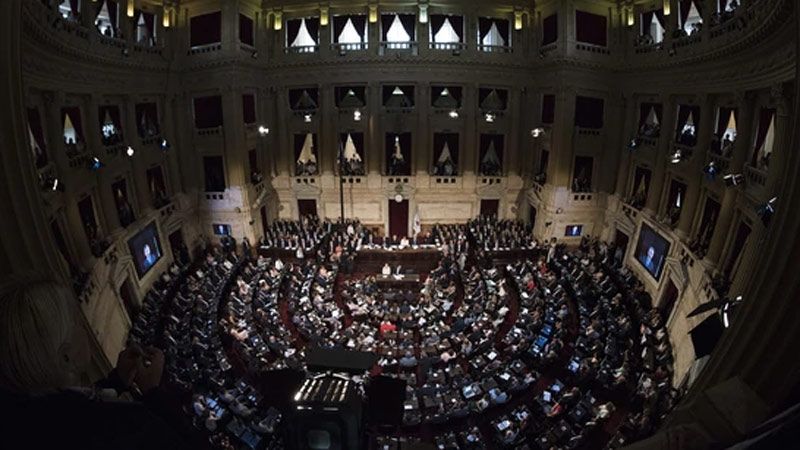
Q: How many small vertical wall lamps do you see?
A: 9